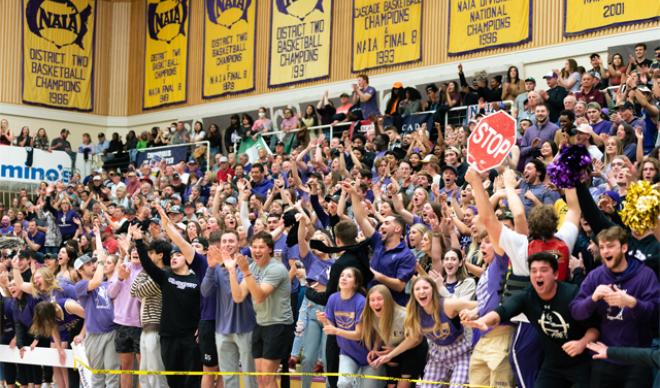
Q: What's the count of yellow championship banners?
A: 7